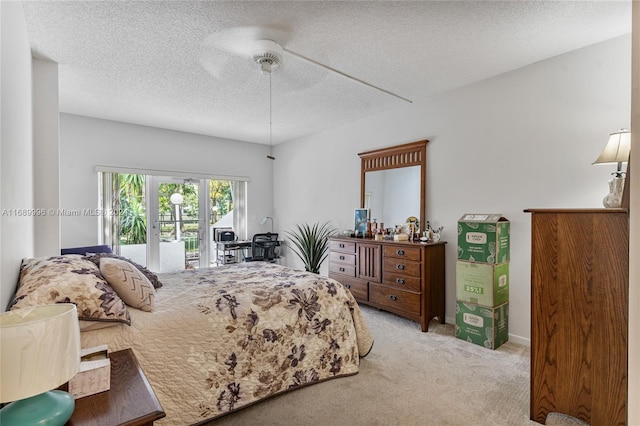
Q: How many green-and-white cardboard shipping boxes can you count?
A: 3